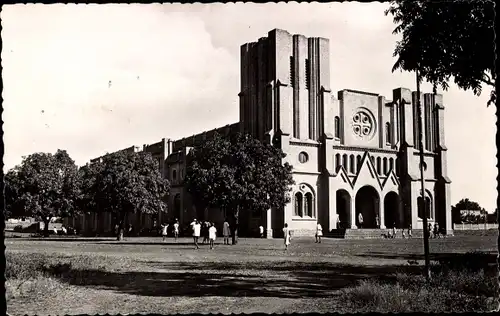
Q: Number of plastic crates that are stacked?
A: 0